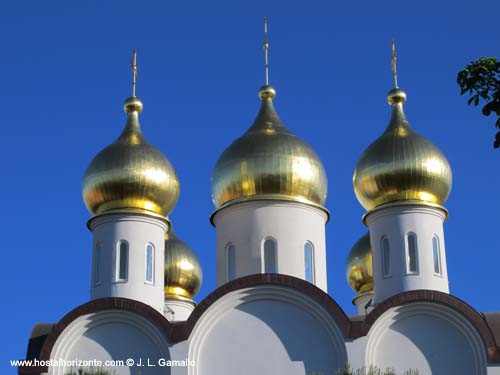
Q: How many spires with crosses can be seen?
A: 3